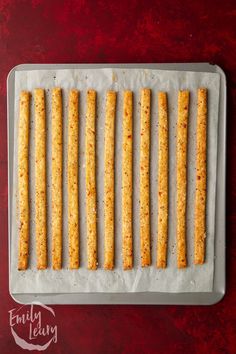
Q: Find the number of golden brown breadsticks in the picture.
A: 11